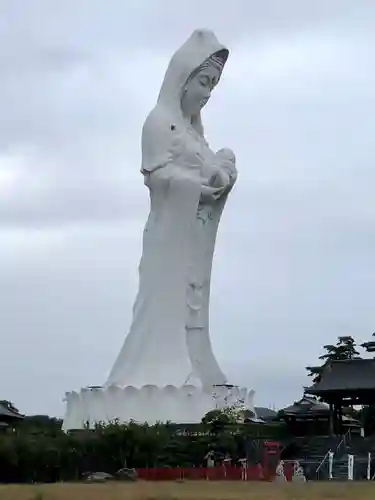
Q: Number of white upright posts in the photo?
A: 3